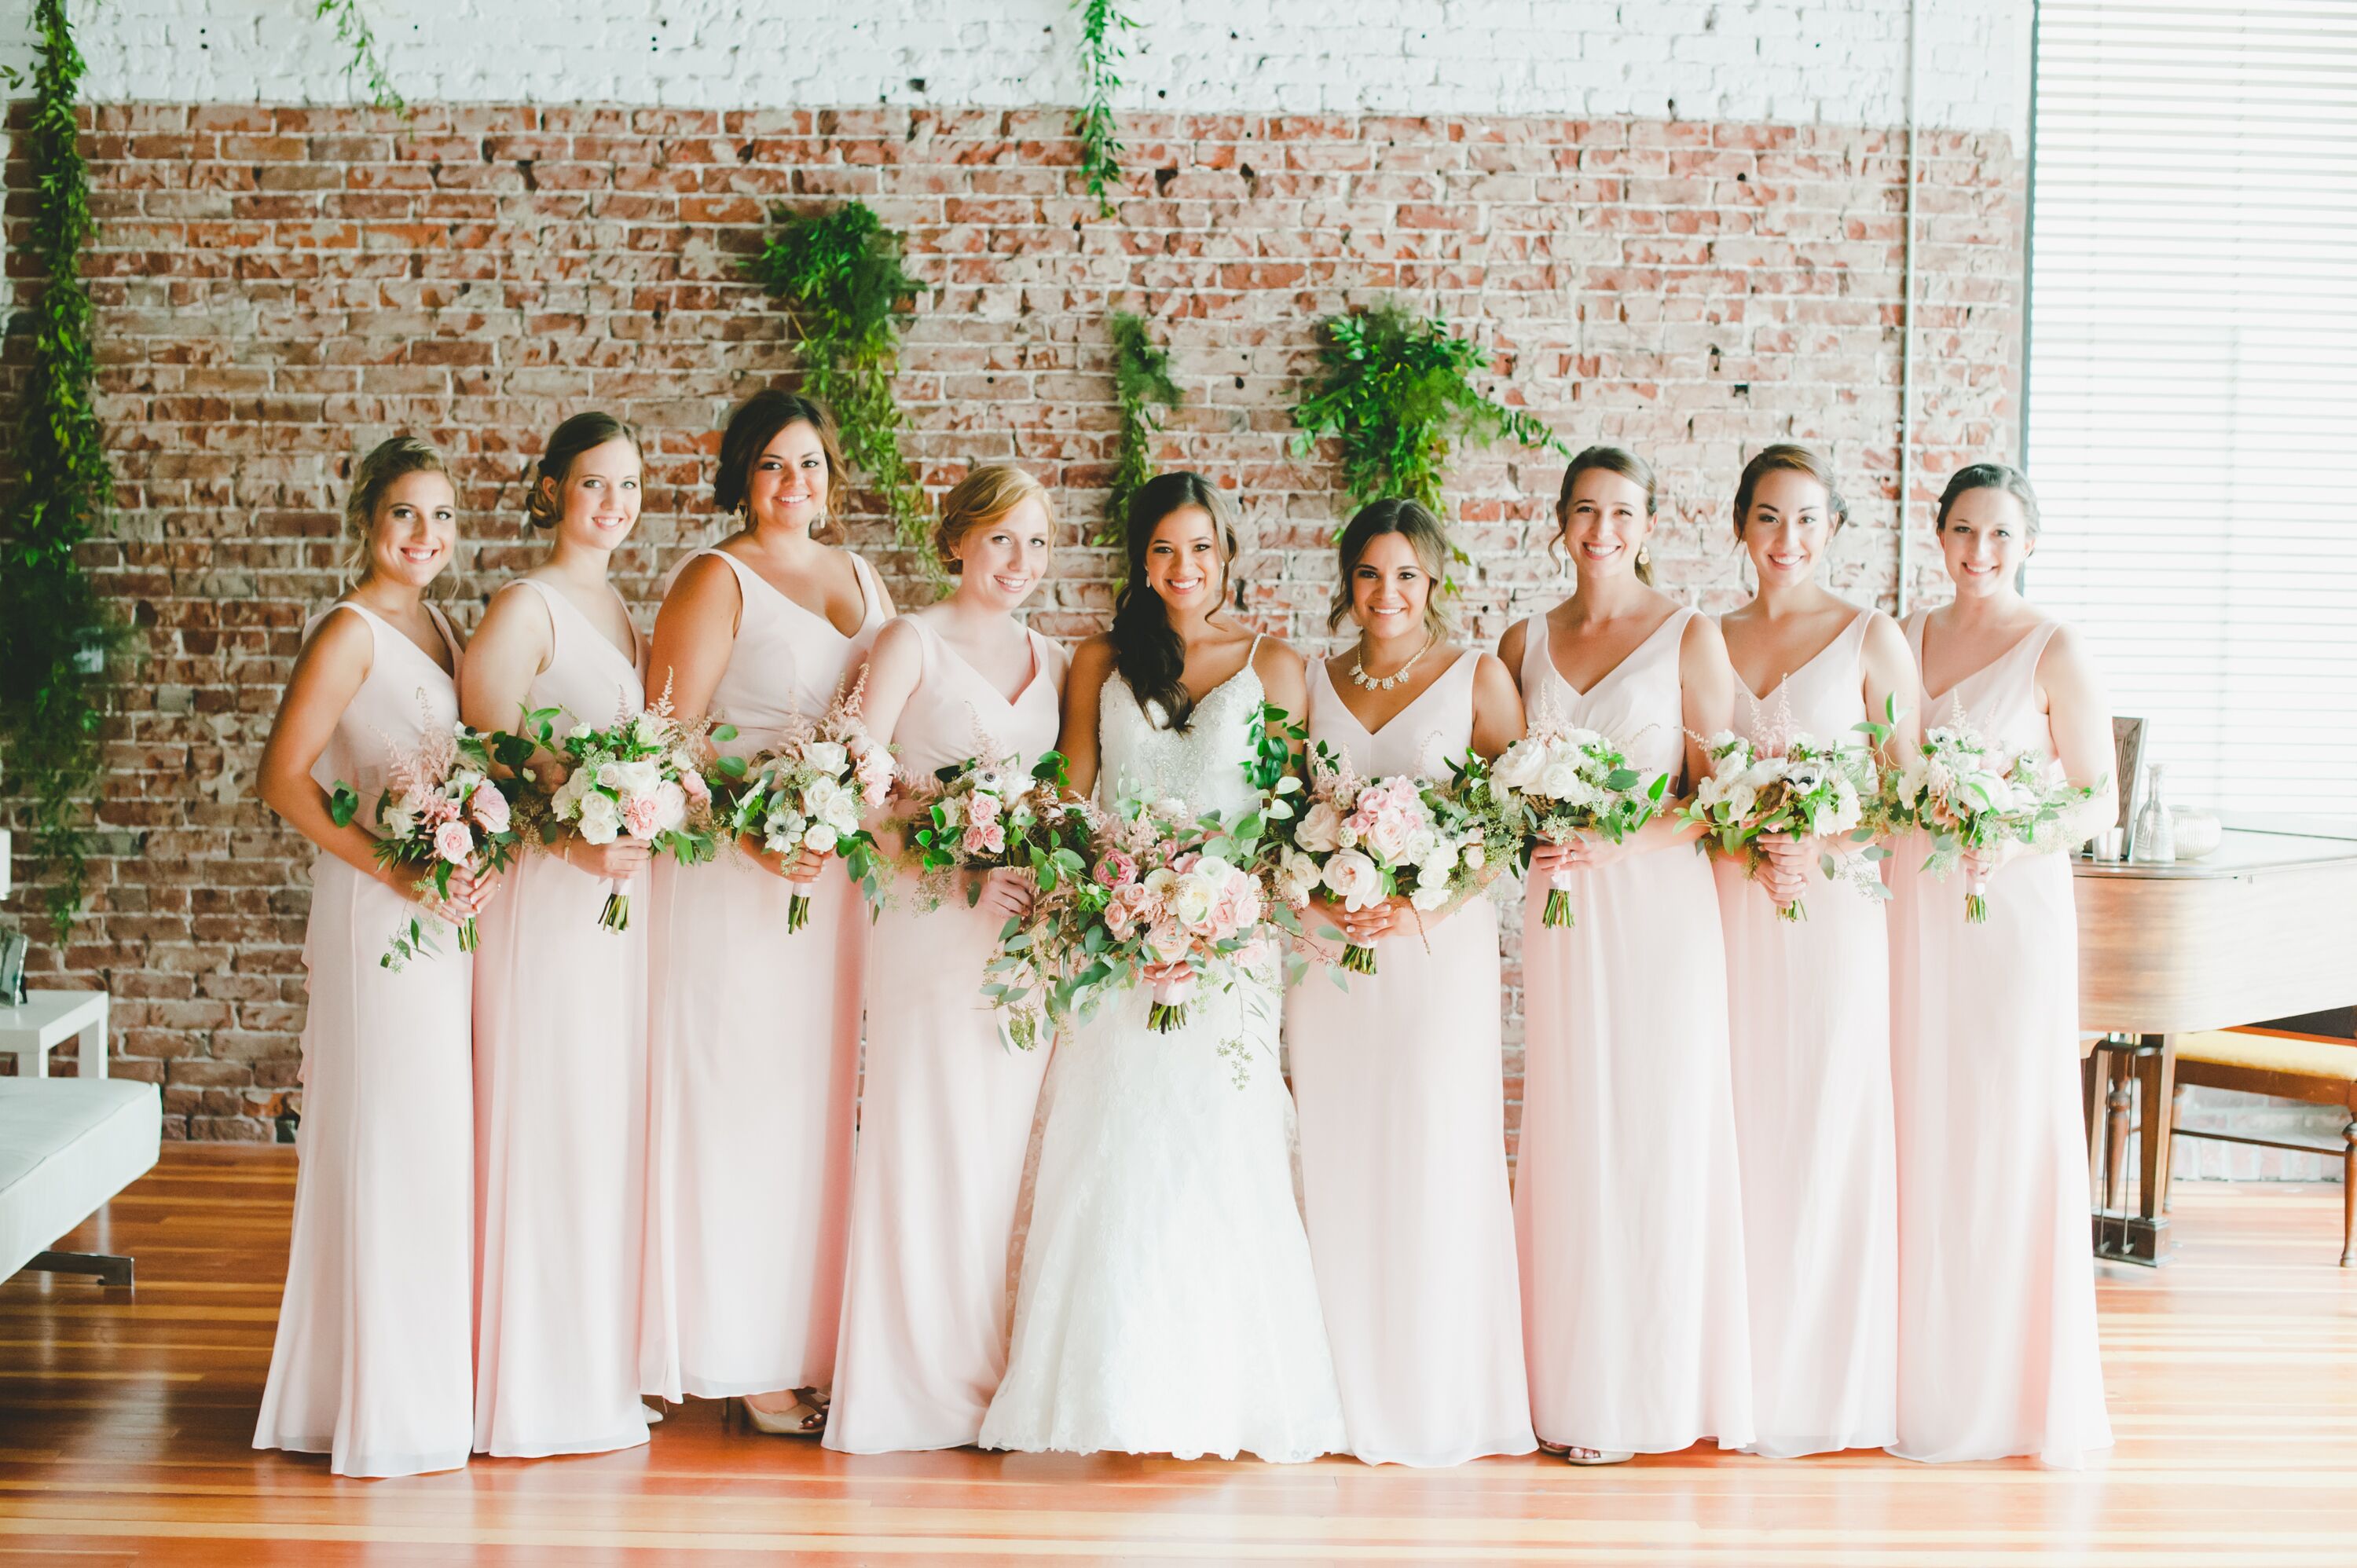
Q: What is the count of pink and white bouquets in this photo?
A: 9